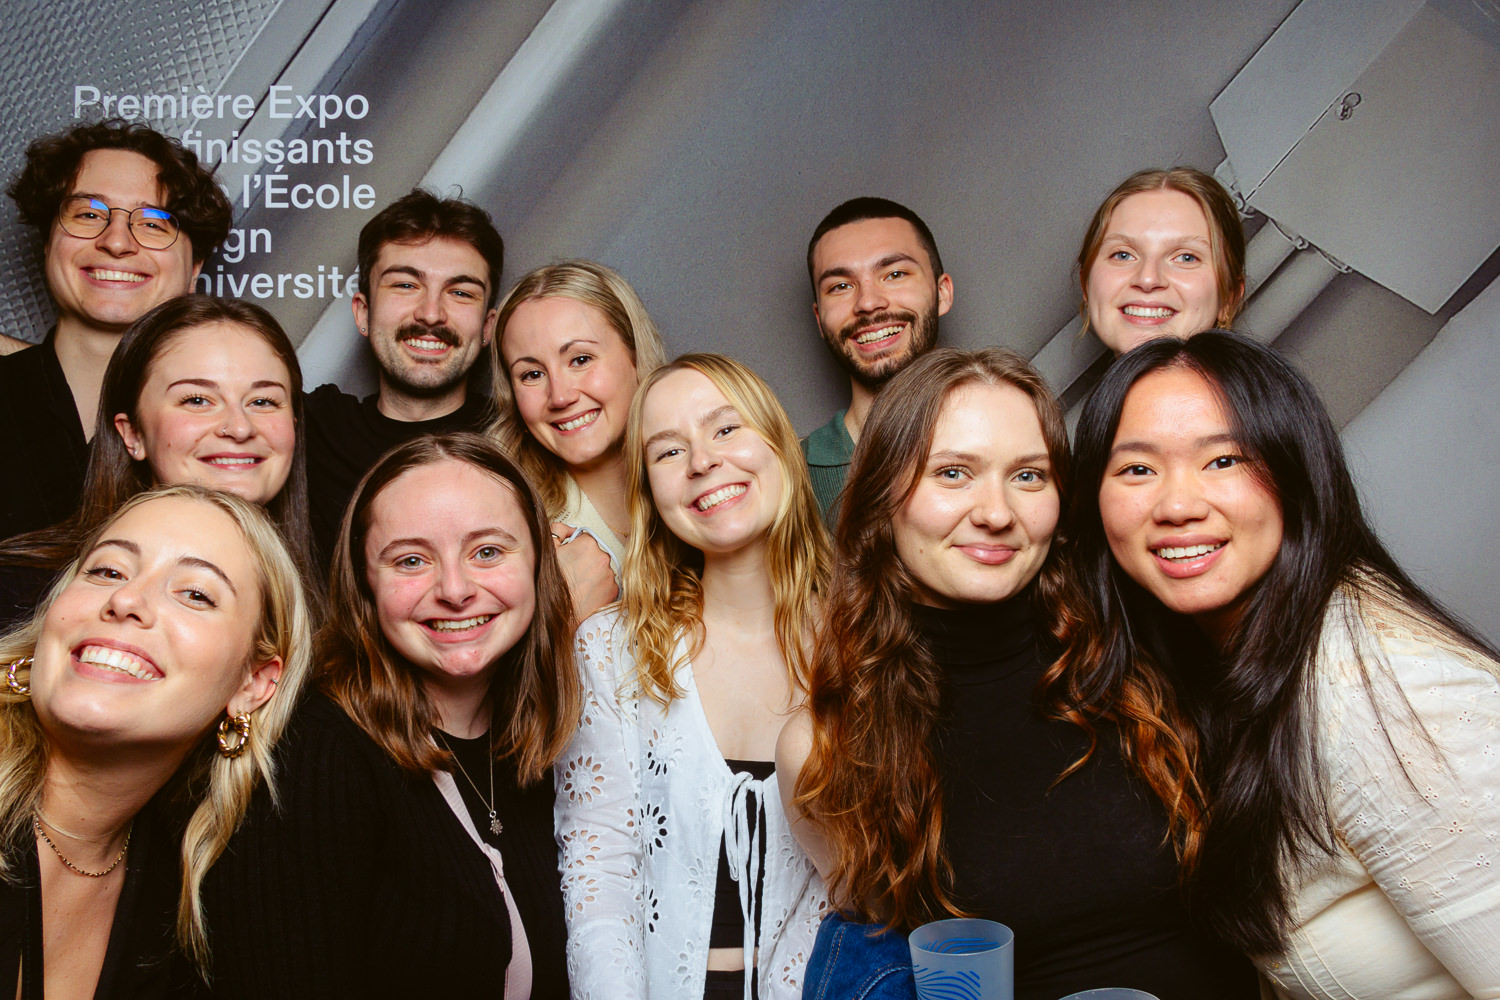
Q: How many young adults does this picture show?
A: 11